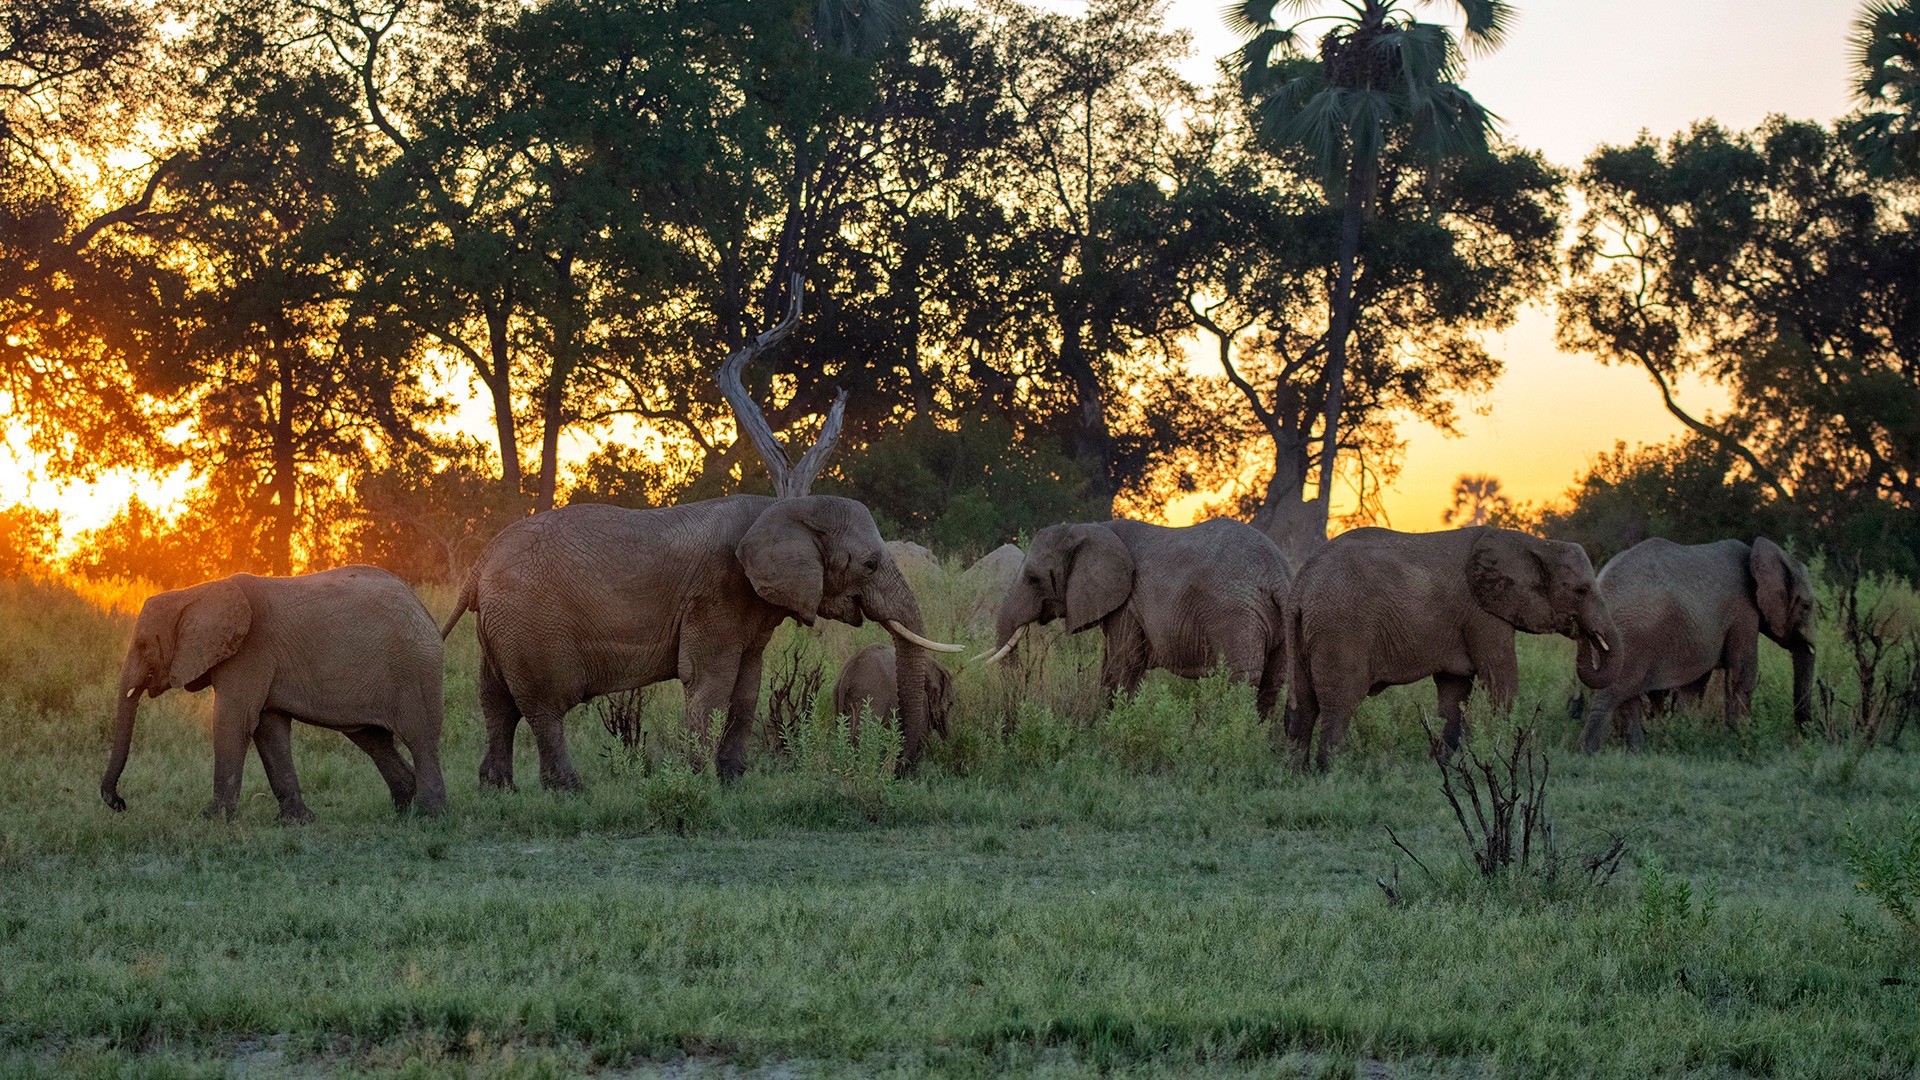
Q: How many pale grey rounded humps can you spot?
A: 2